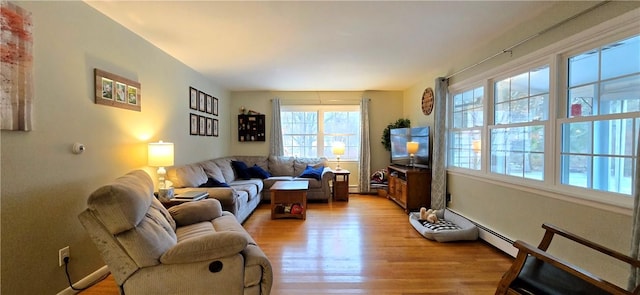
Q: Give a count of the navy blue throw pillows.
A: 4